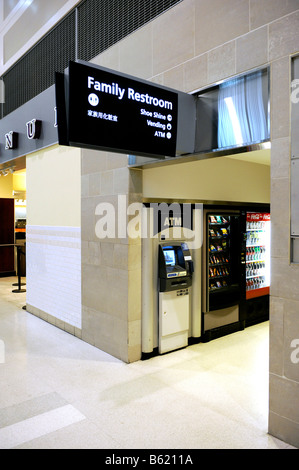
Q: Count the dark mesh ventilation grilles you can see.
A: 2